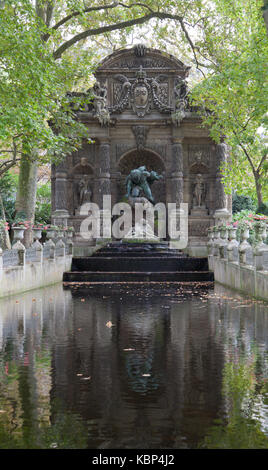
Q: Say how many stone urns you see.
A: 11